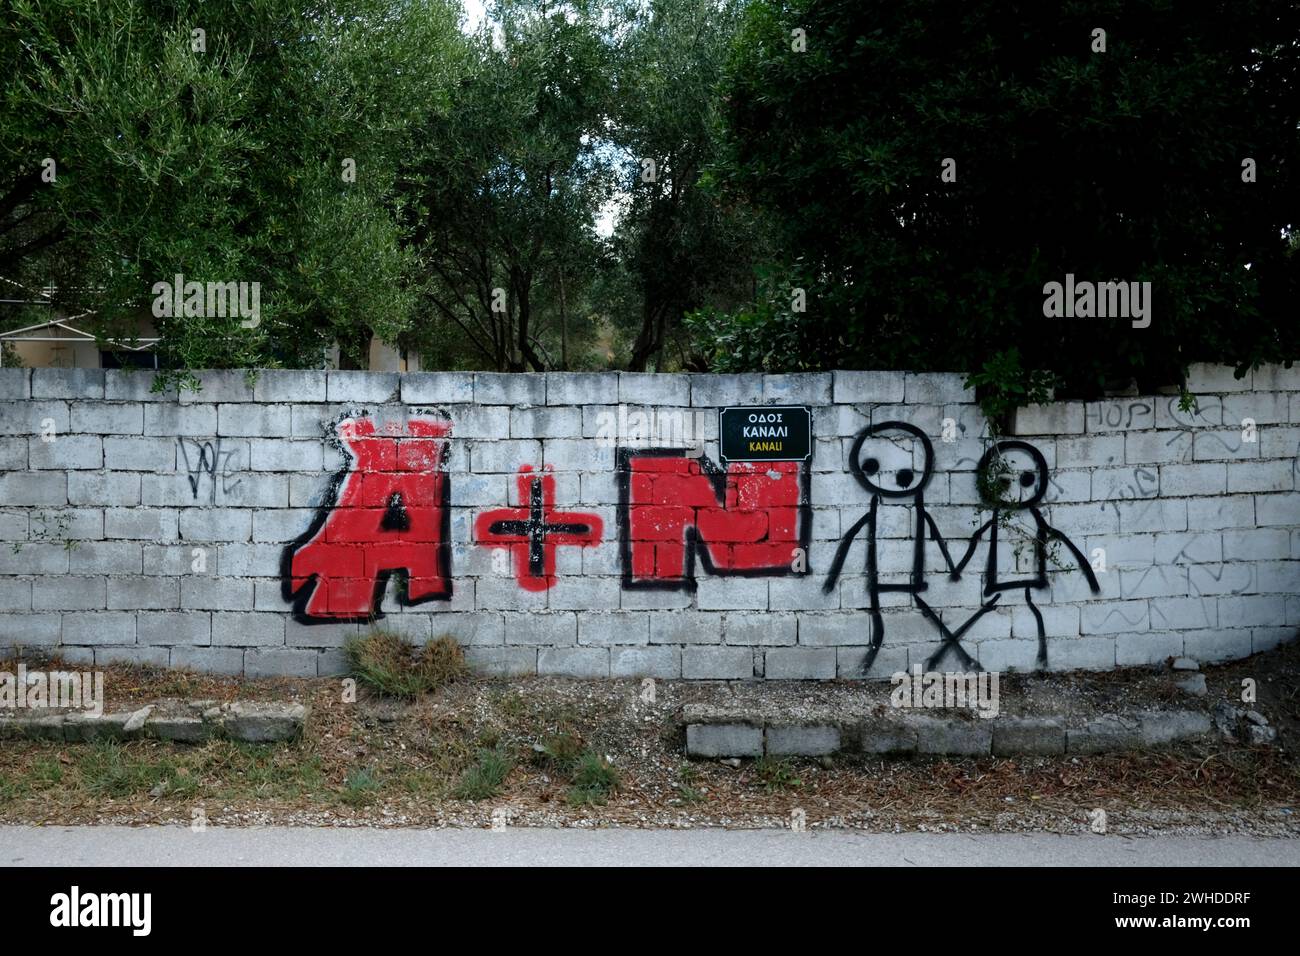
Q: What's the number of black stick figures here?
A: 2